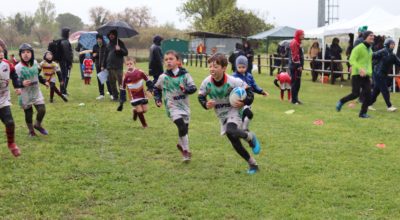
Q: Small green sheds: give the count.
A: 1